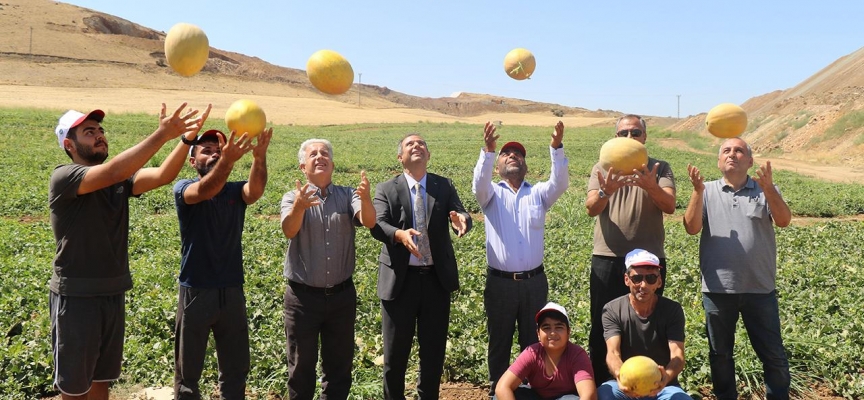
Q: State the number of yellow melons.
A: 7